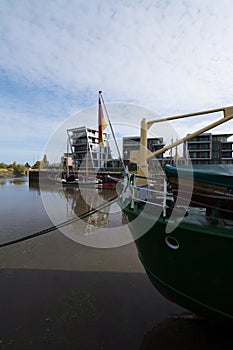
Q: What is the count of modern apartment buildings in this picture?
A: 3